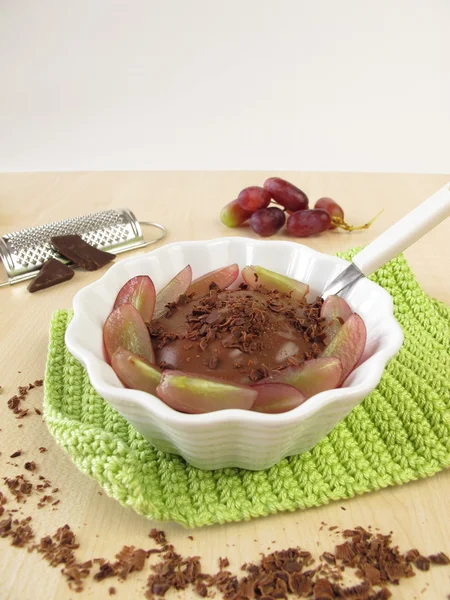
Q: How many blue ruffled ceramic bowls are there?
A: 0